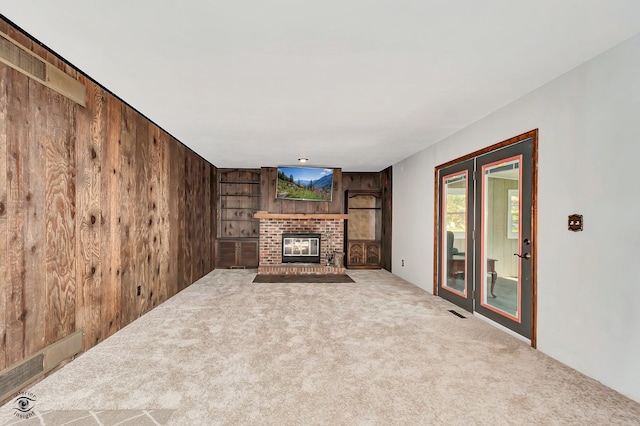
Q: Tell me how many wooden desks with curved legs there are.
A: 1